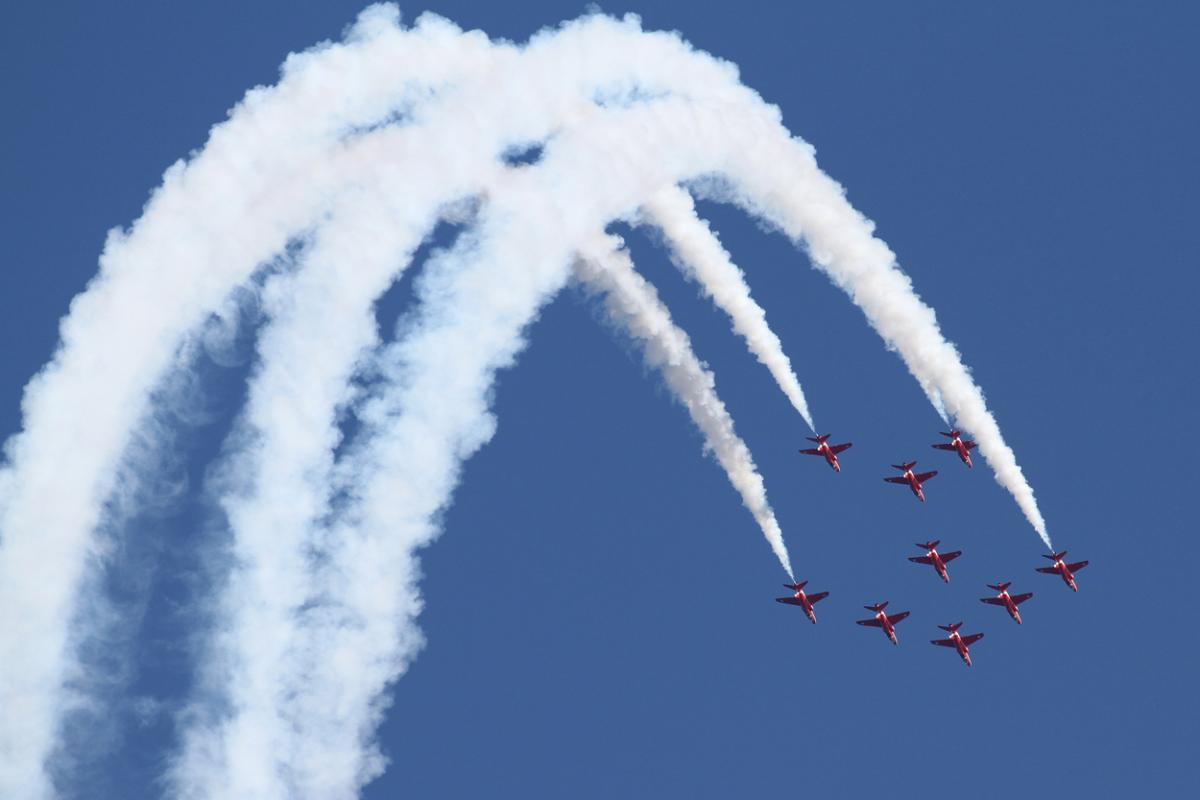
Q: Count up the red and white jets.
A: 9